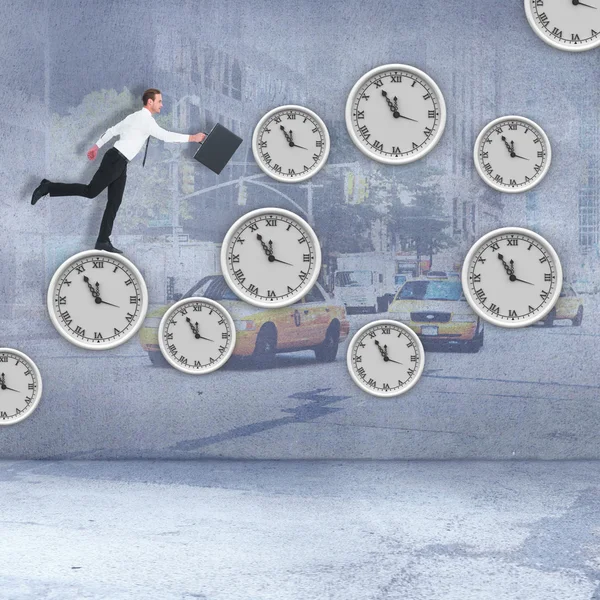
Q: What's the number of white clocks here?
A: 10